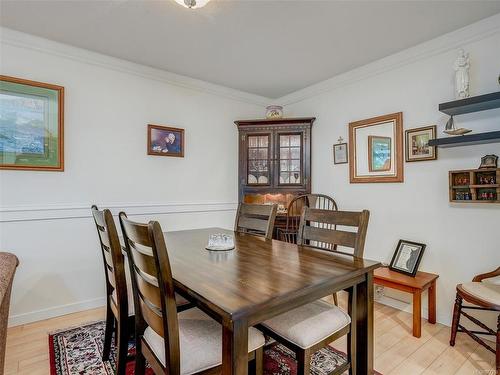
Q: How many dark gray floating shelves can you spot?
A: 2